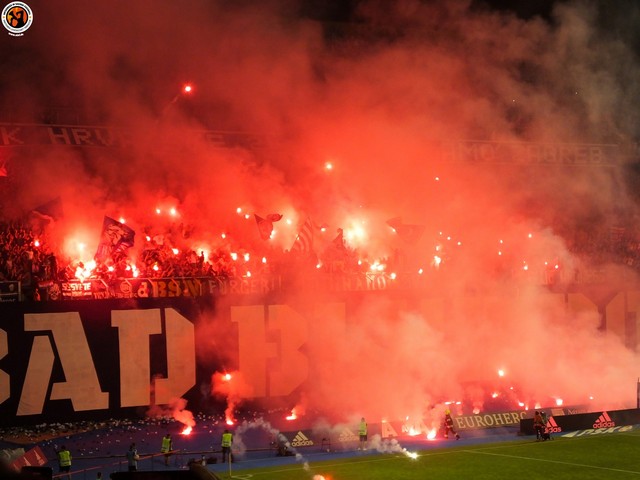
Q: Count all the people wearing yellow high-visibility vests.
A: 4